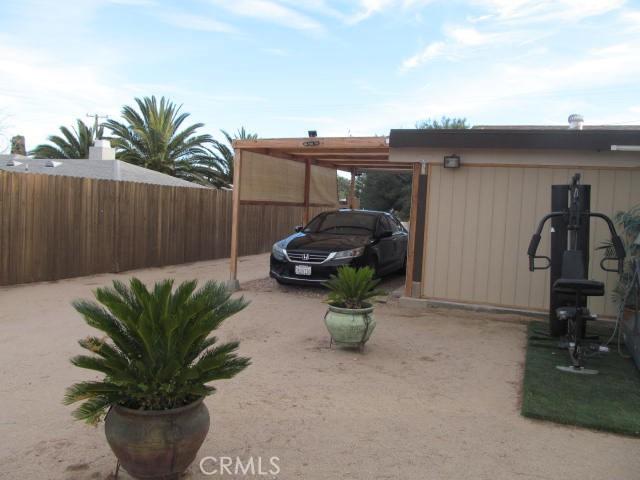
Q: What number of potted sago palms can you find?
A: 2